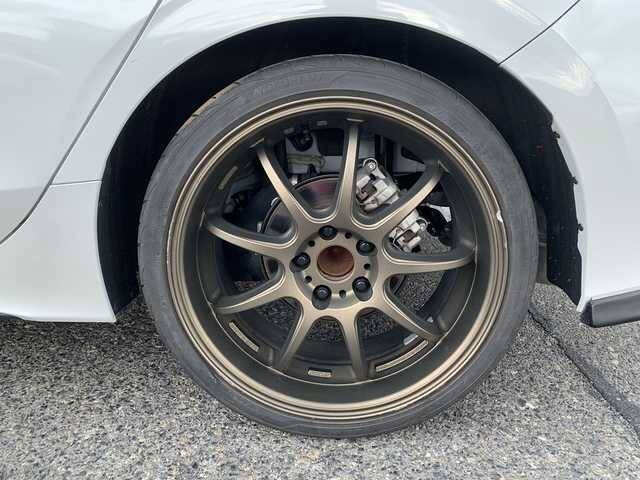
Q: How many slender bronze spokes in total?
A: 9